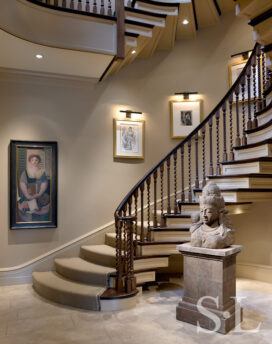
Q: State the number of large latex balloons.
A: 0